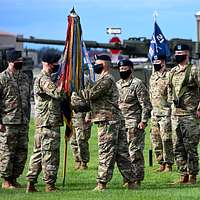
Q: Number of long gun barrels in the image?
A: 1